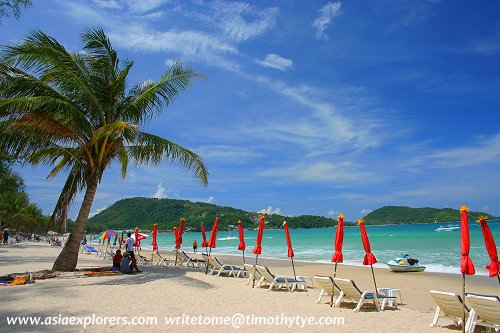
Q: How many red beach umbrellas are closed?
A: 13